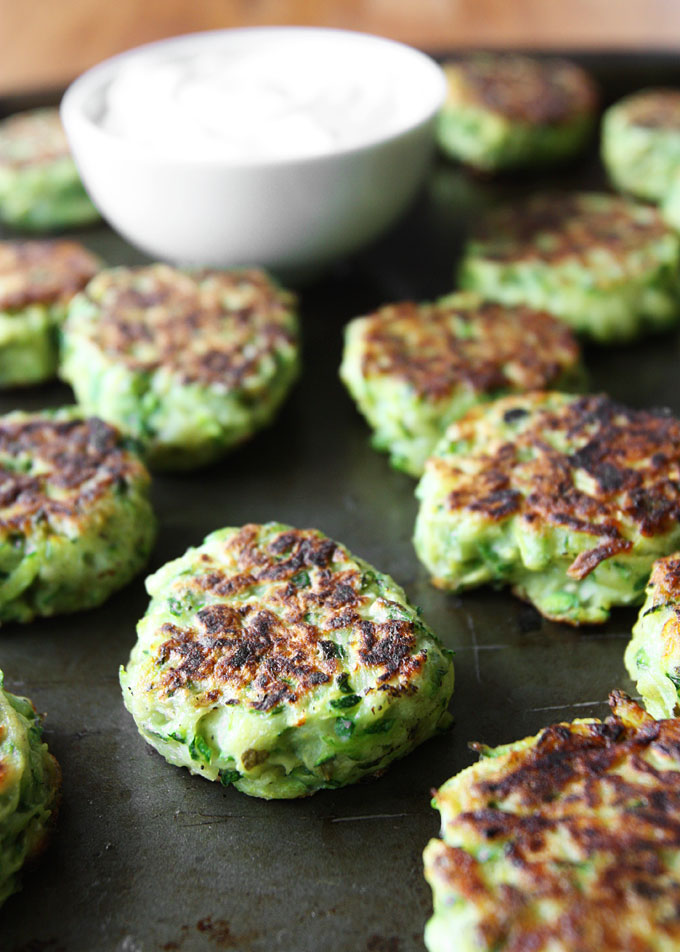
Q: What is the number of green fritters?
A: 14